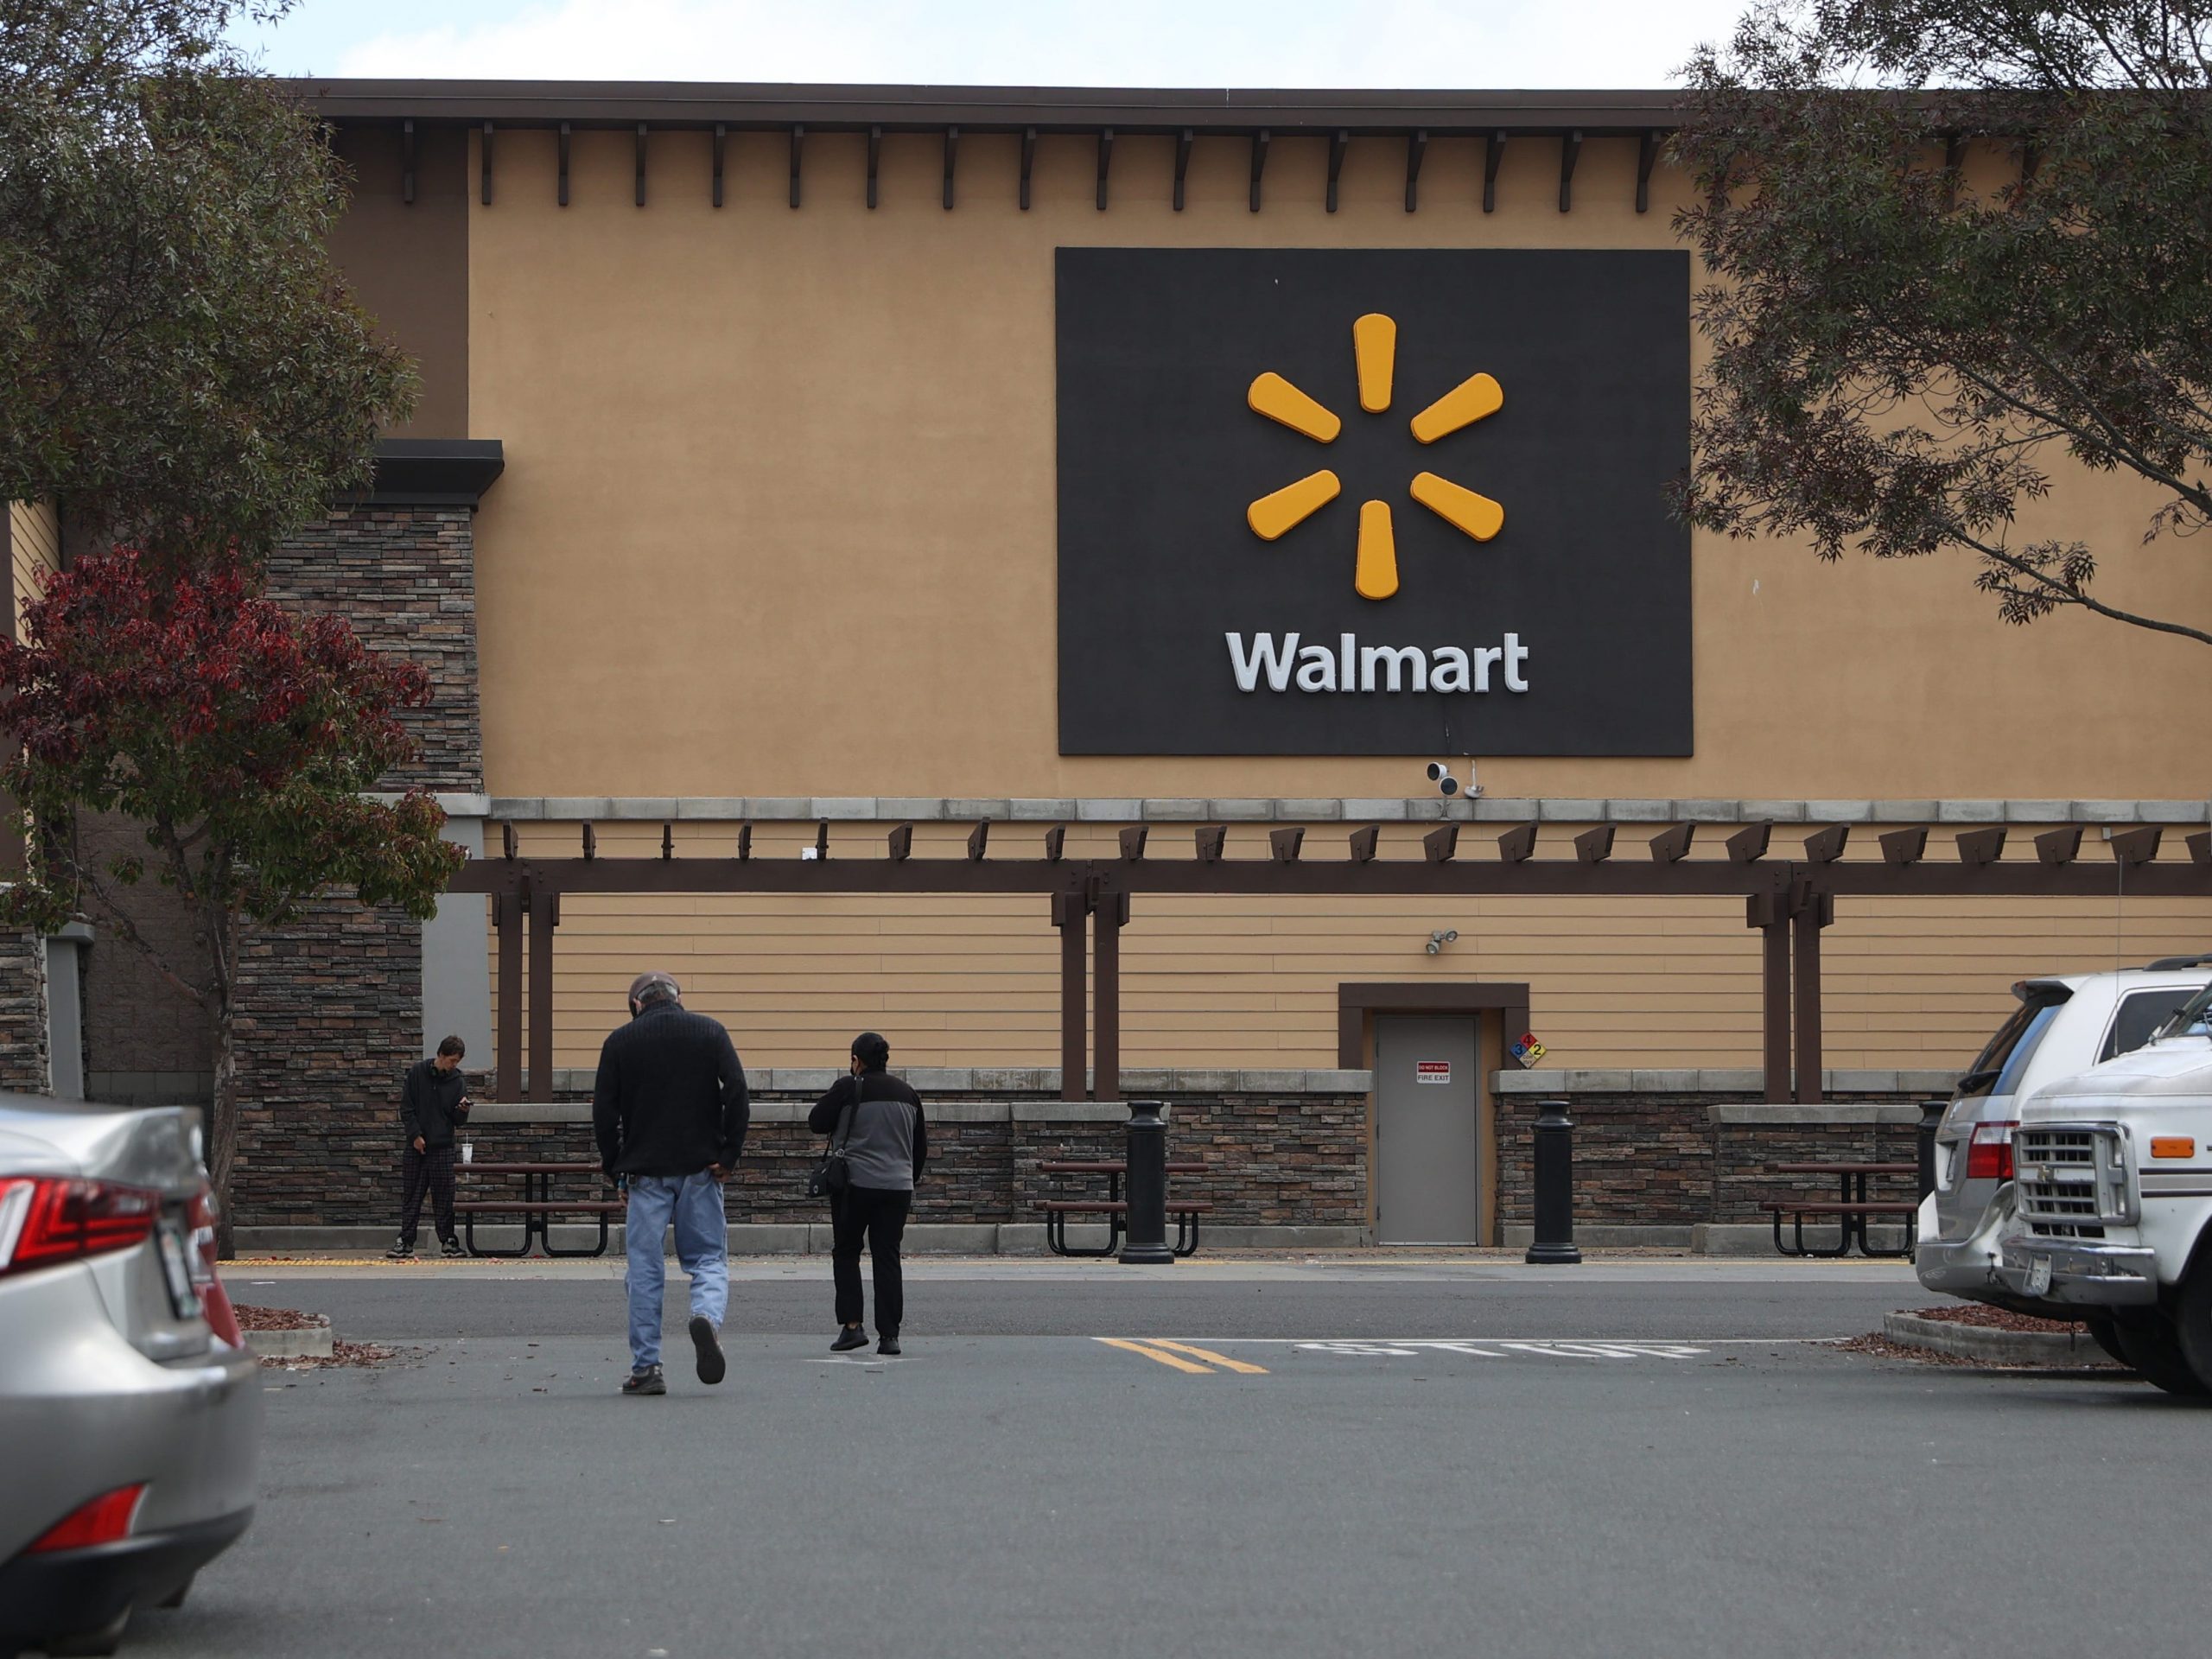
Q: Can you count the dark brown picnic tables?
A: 3